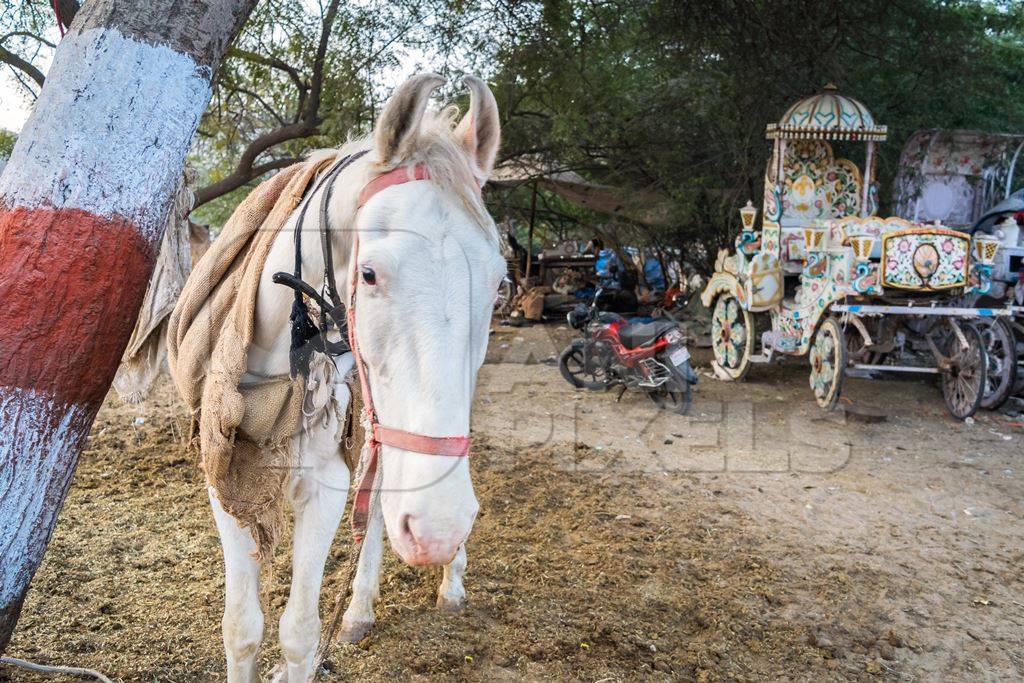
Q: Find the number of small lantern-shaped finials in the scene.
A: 4